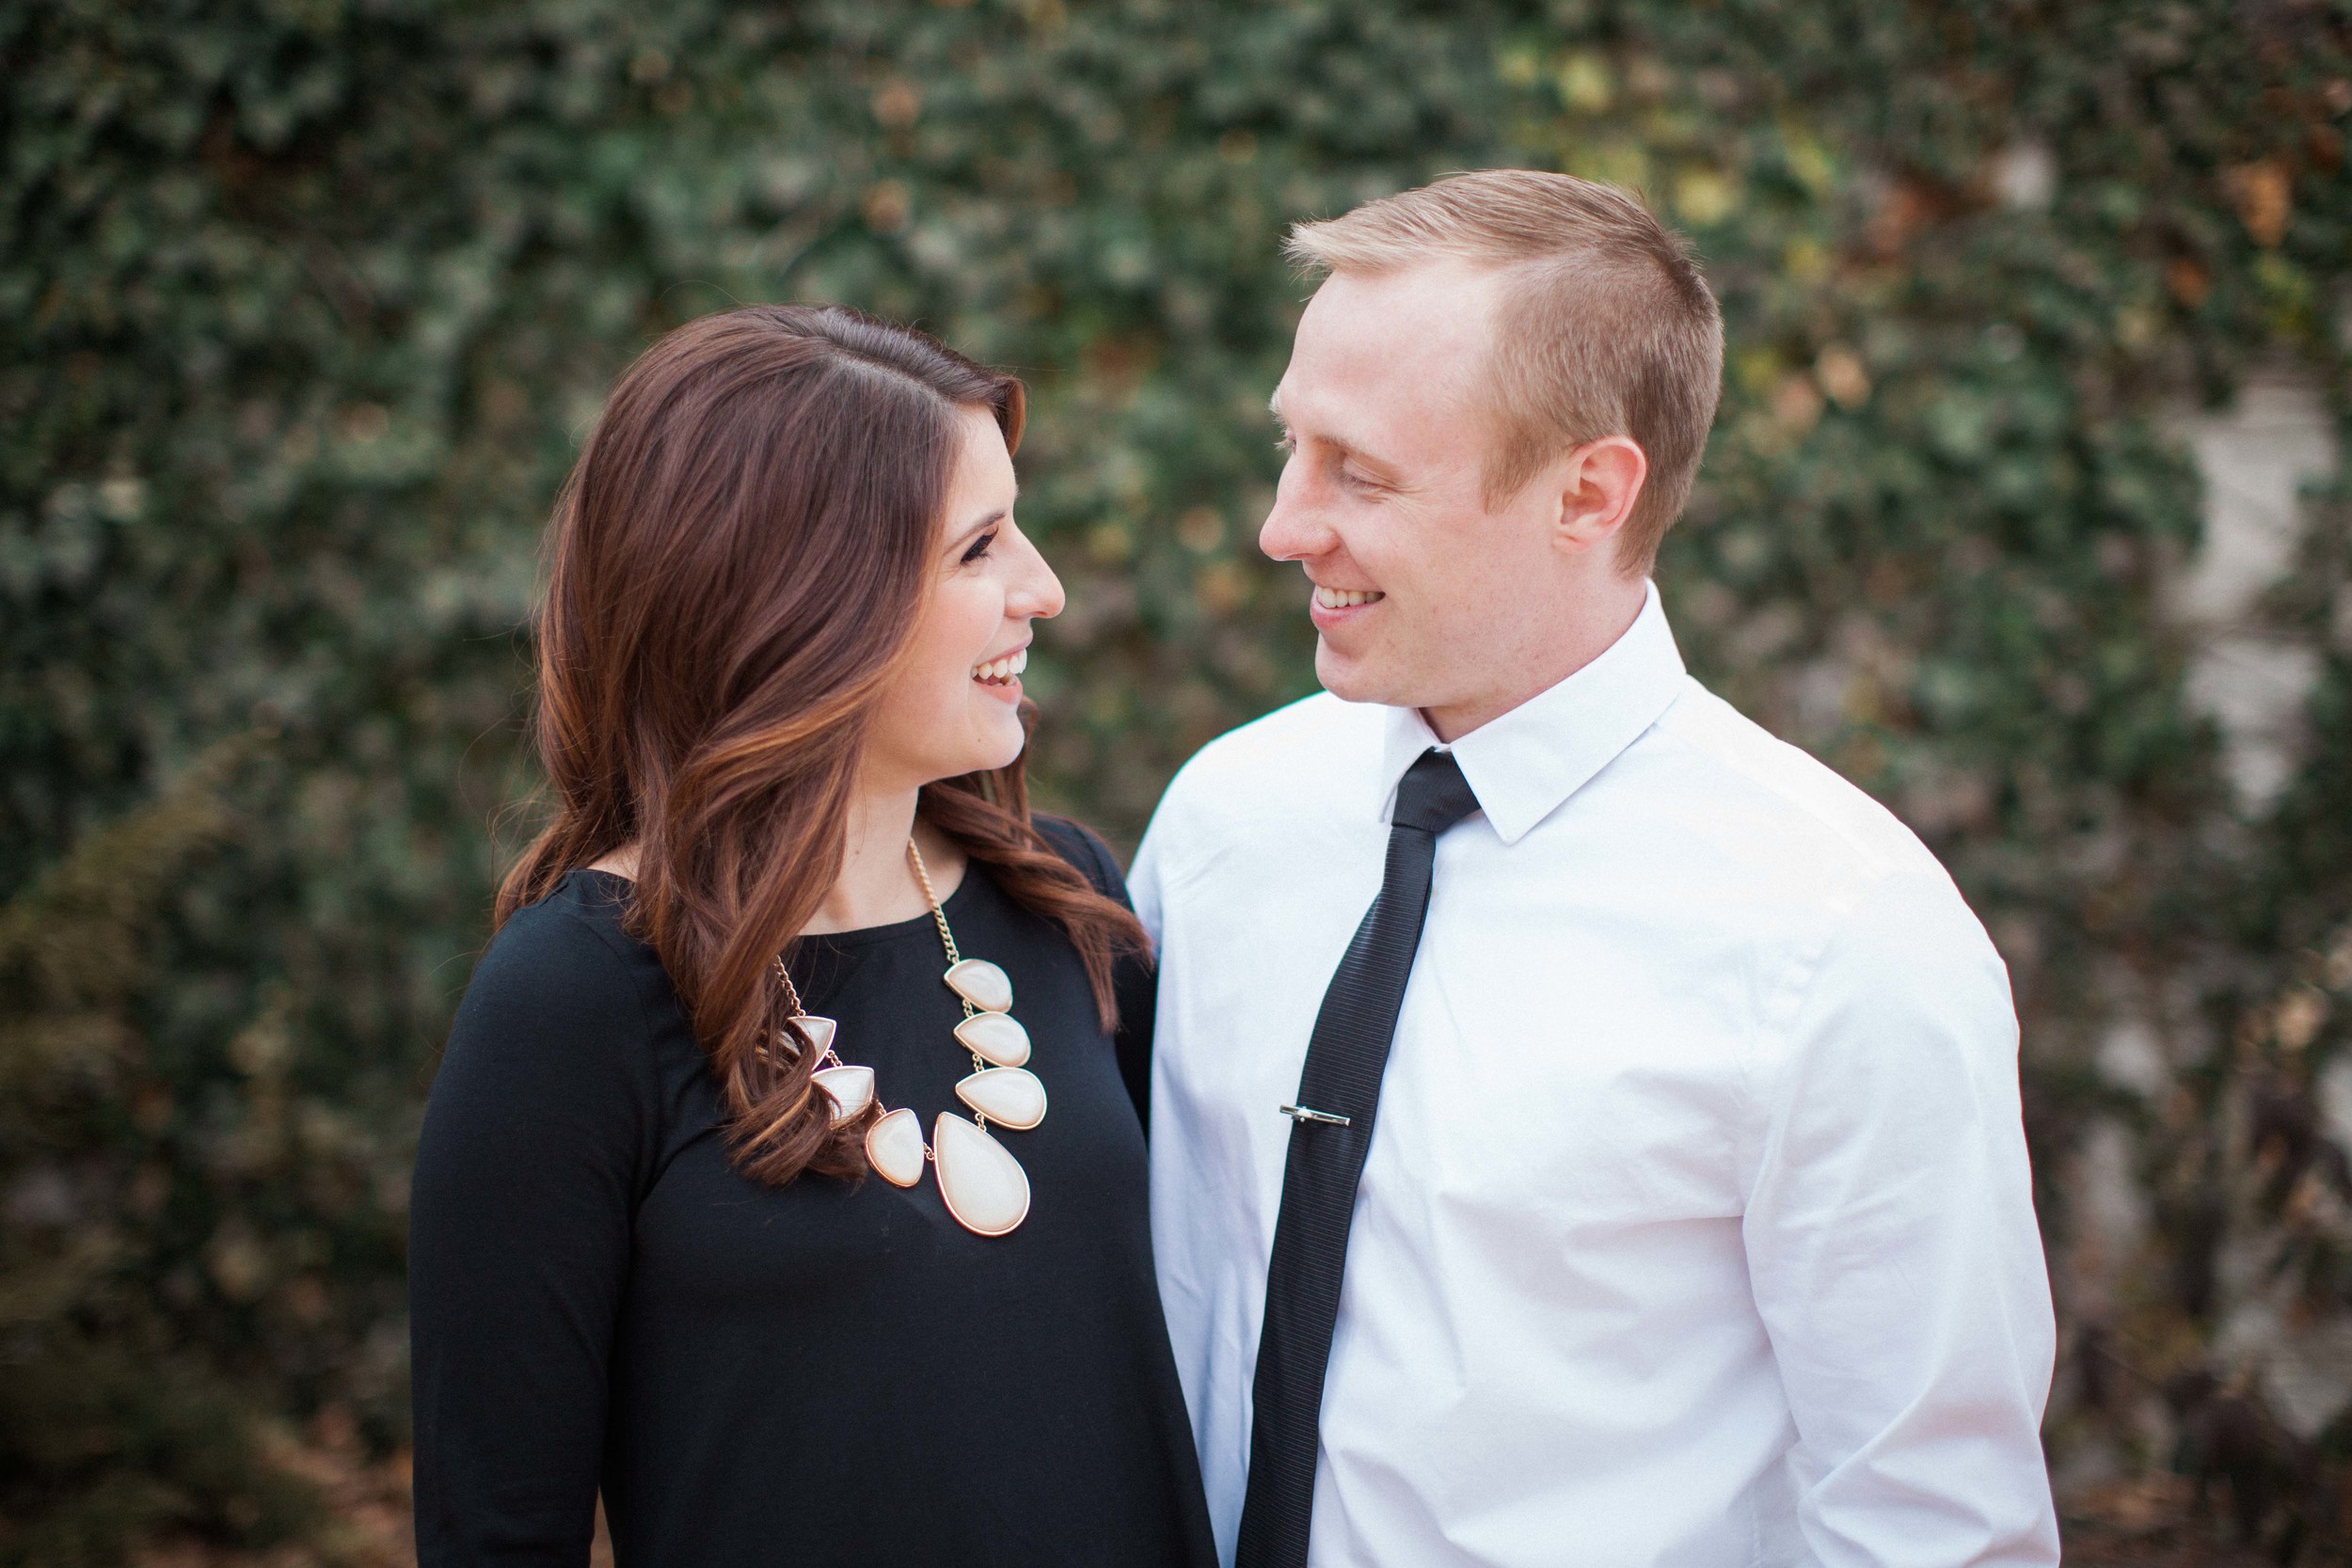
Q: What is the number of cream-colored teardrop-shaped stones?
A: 7